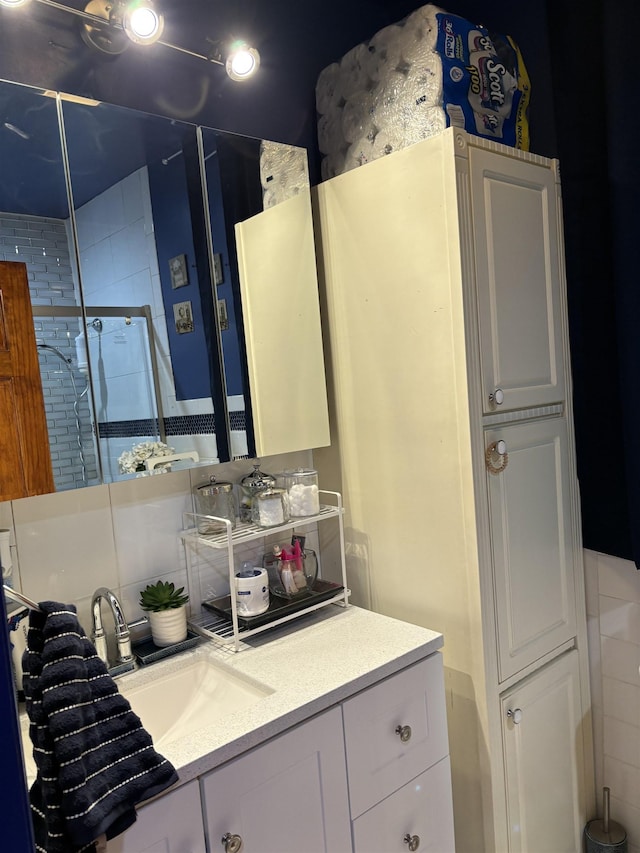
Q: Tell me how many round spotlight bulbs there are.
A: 3